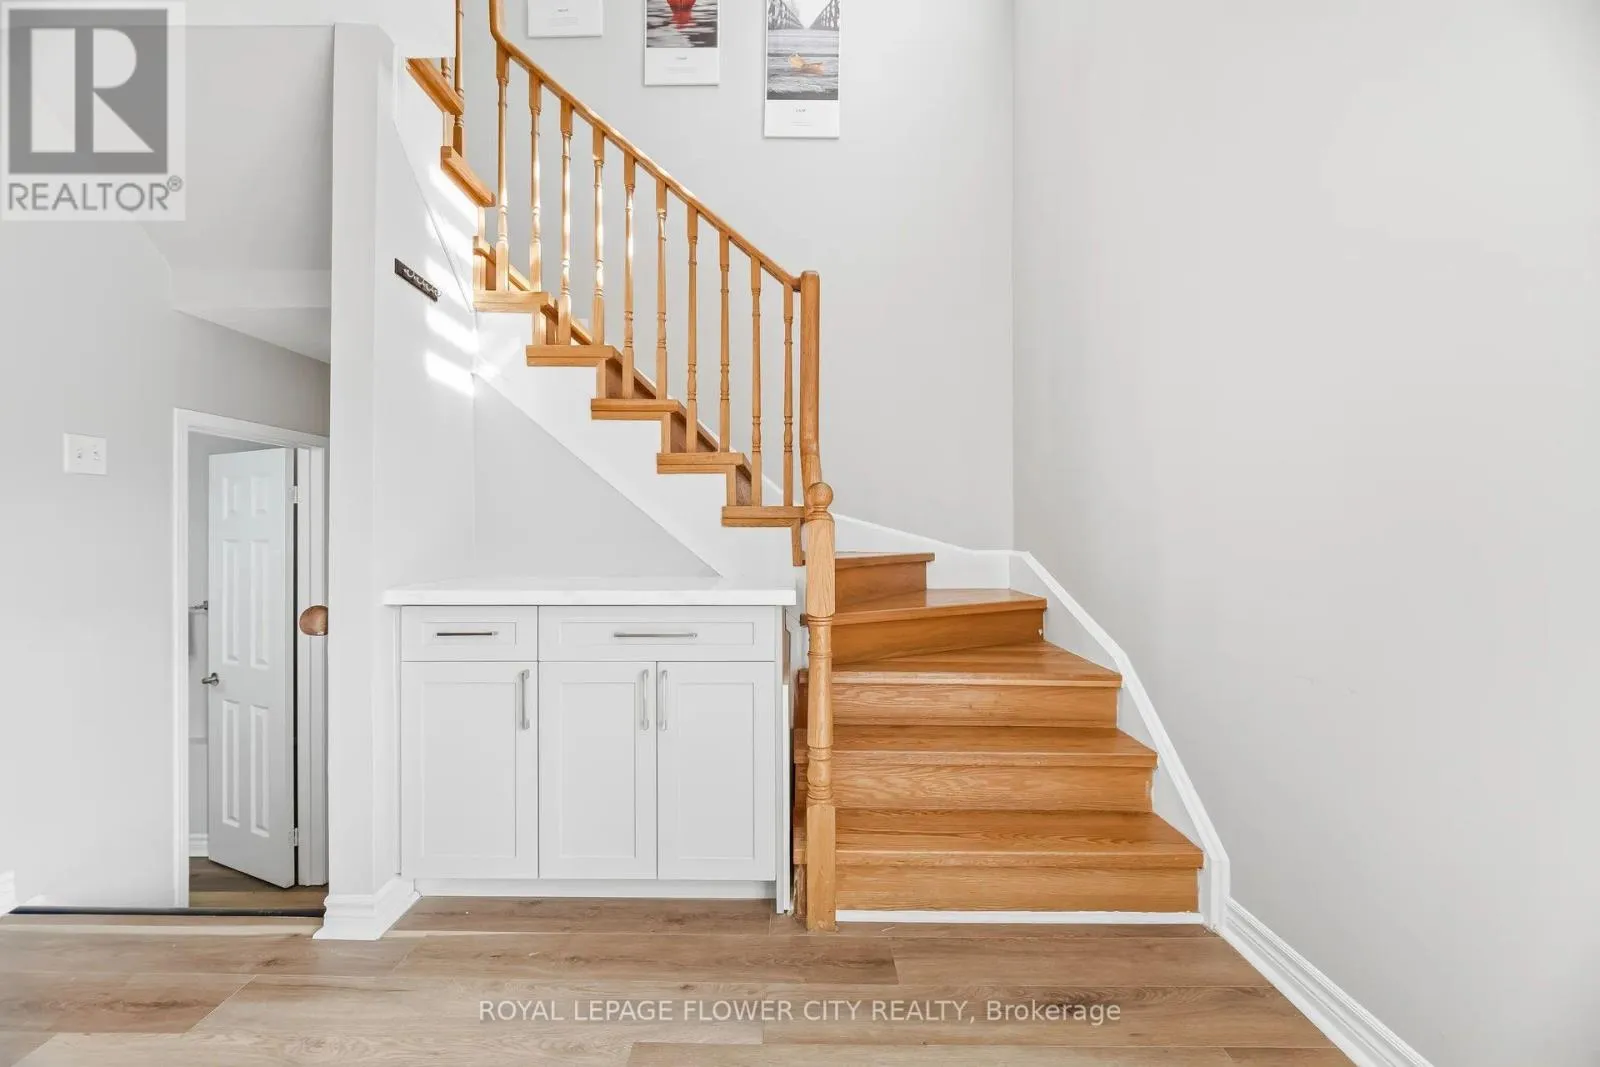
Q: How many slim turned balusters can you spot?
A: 12